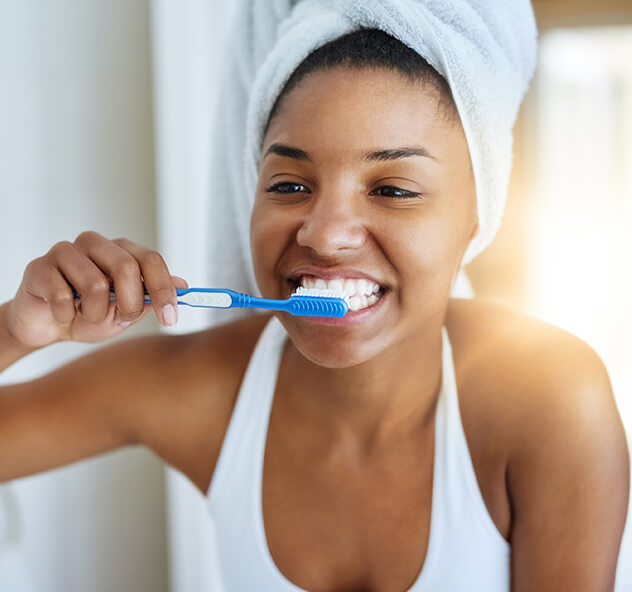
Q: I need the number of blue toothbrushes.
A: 1